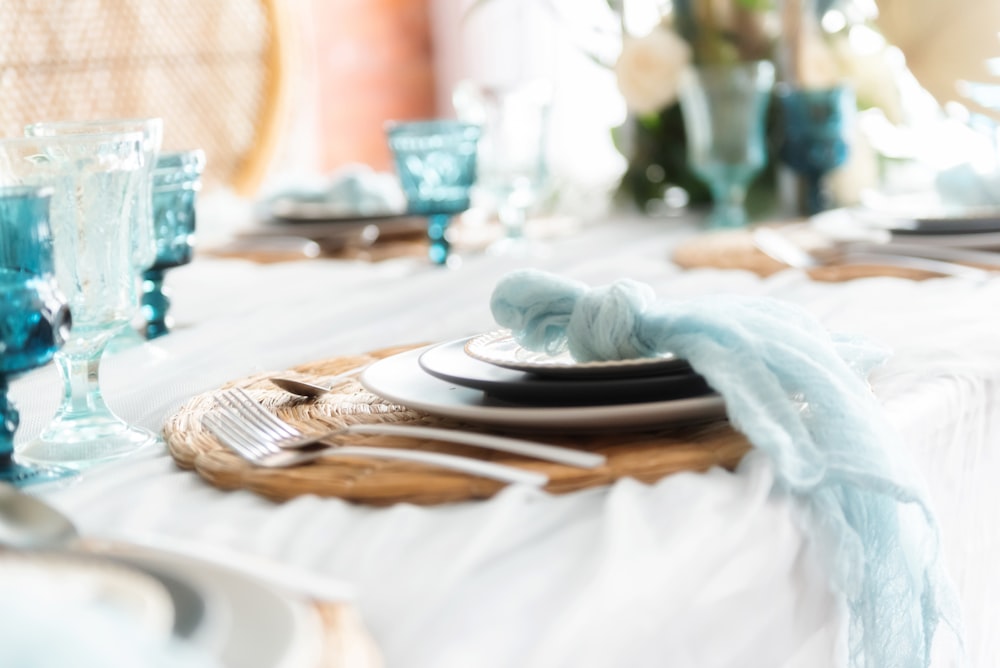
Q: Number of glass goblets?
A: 8